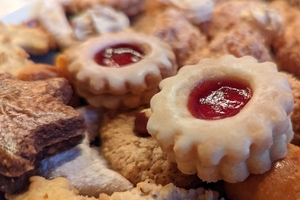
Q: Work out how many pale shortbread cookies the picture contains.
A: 2